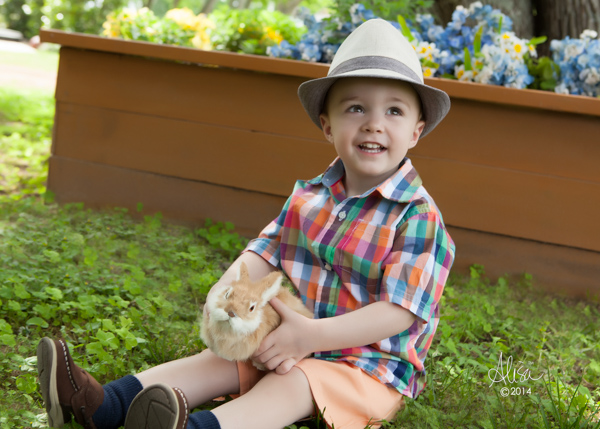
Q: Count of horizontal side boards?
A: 3